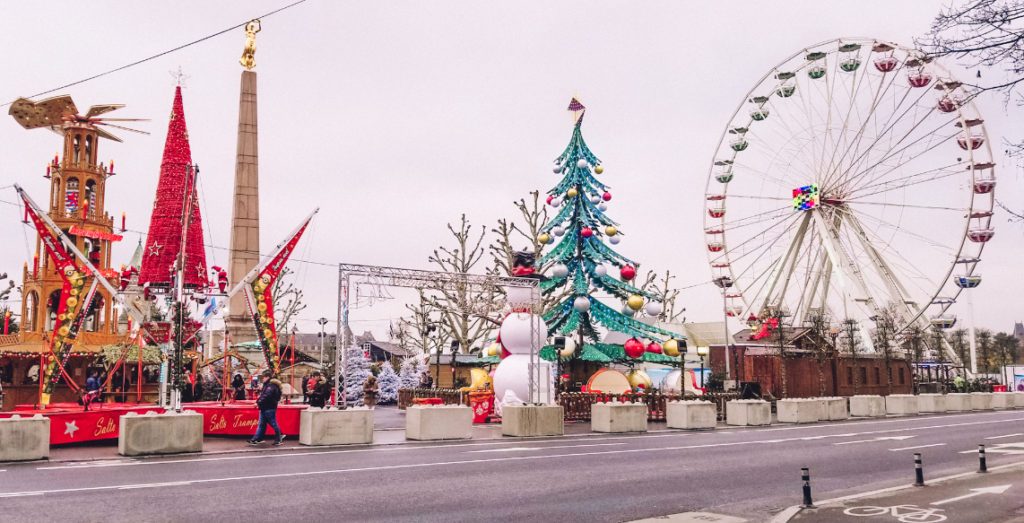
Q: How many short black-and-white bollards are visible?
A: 3